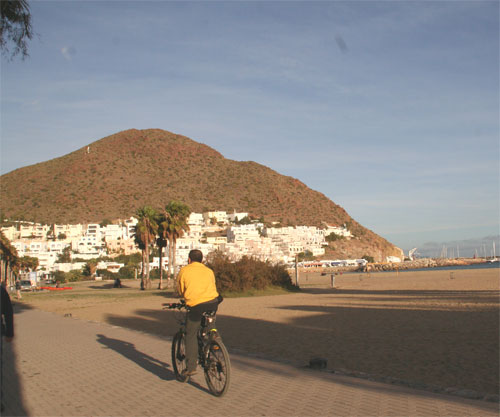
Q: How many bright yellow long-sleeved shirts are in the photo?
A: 1